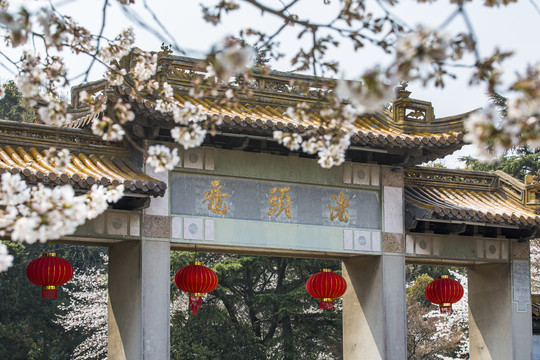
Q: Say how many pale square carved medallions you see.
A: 7